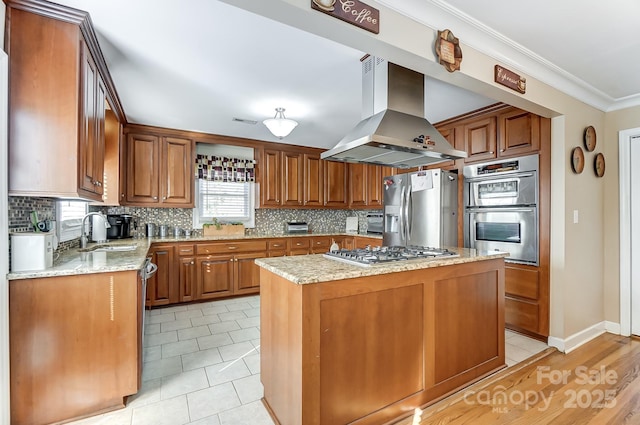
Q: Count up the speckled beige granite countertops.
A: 2